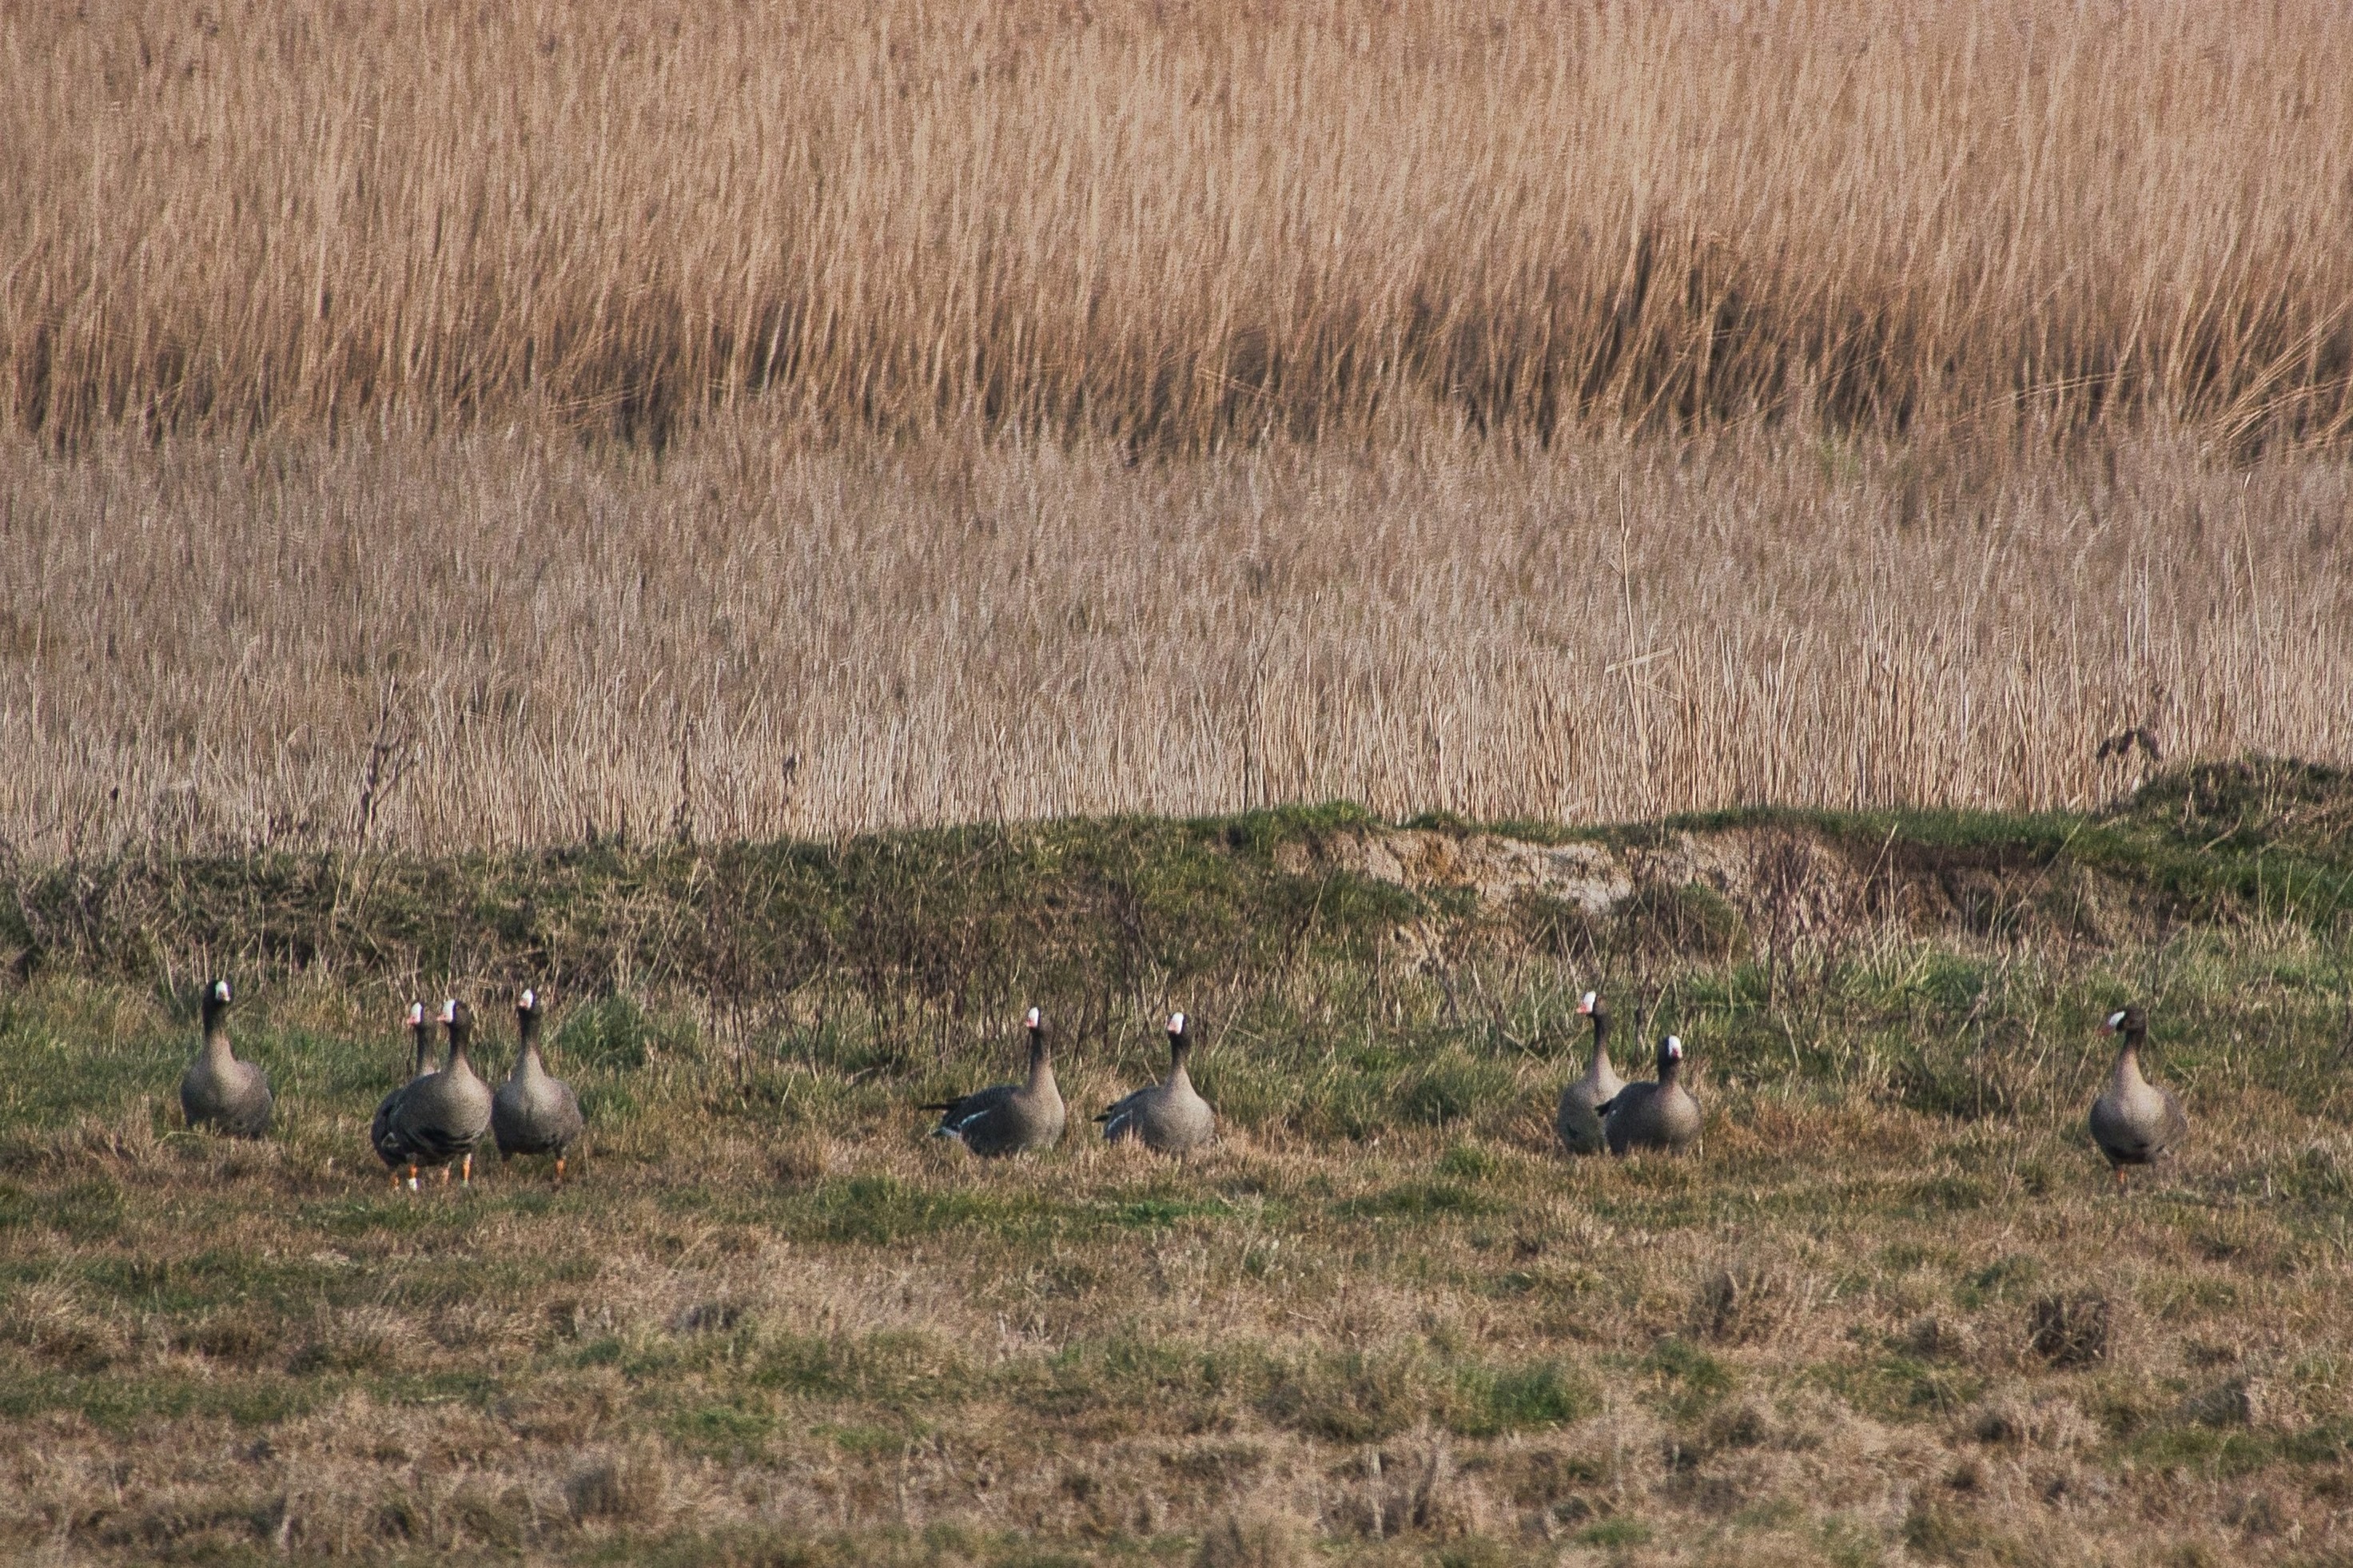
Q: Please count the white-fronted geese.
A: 9